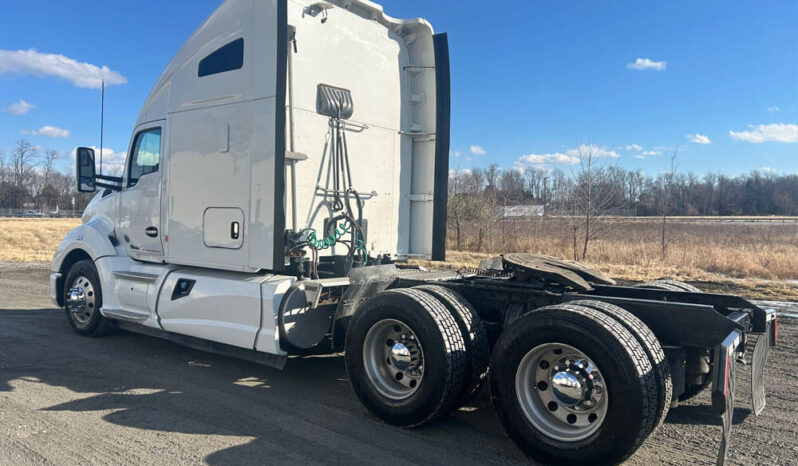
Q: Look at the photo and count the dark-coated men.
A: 0